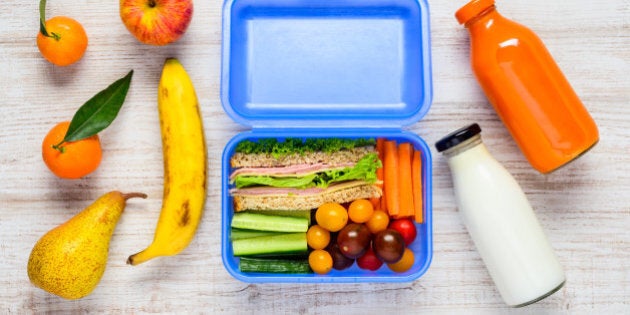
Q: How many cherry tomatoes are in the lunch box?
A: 11